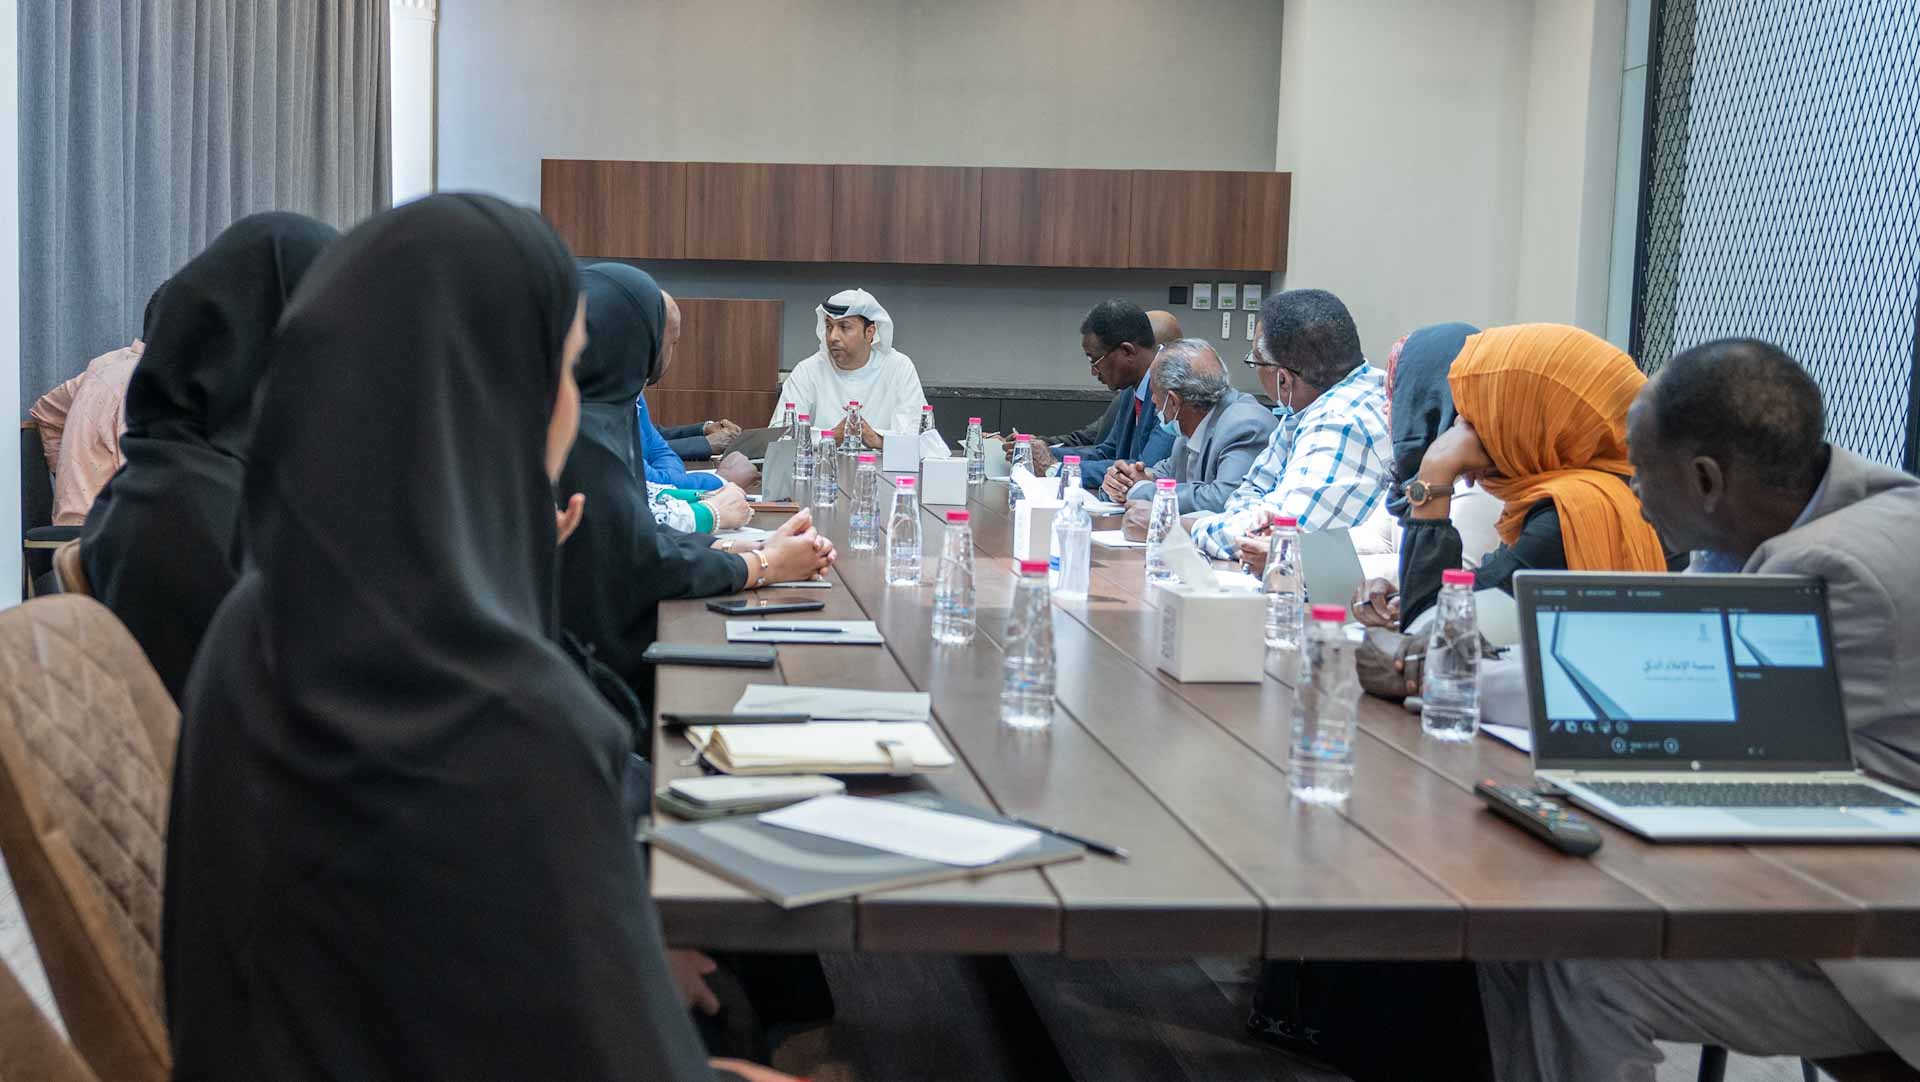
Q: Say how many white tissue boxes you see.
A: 4